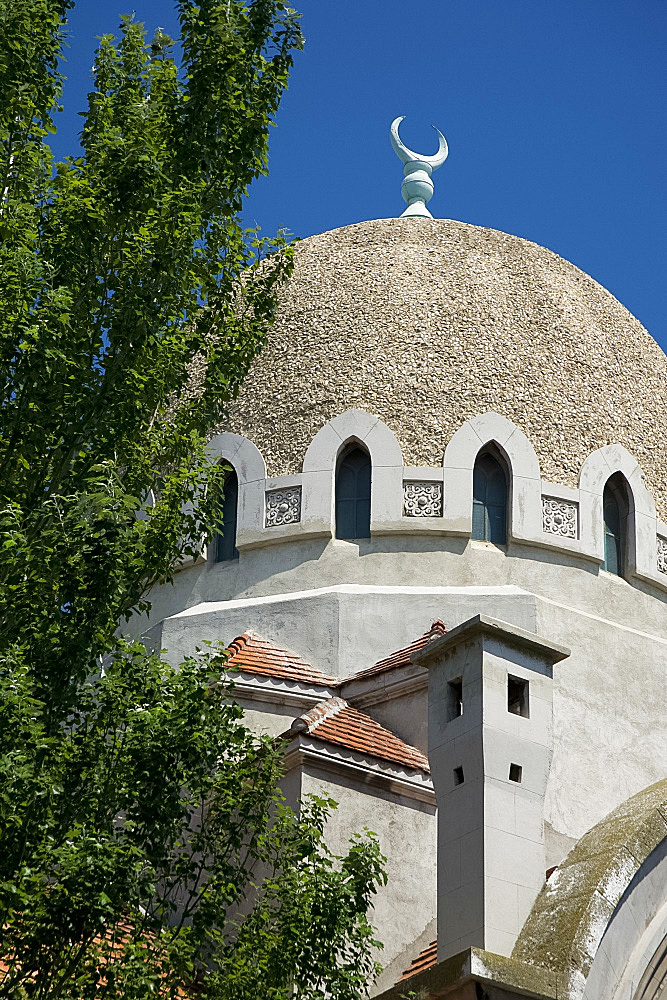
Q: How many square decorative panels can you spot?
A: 4